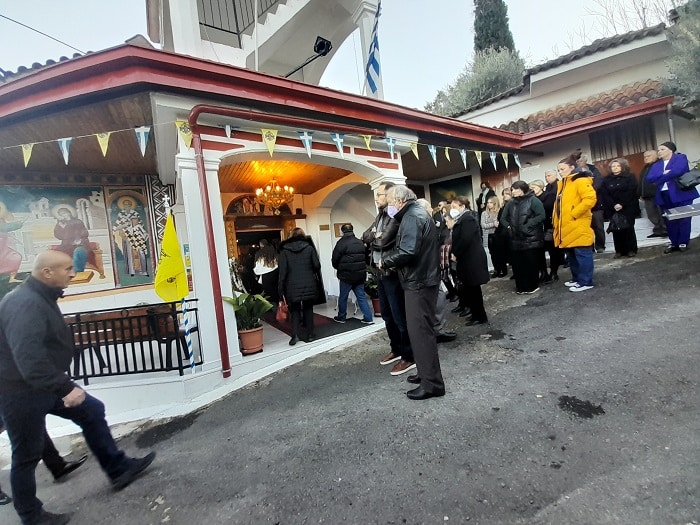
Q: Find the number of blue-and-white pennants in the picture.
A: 10